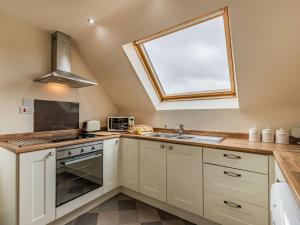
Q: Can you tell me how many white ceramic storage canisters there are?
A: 3